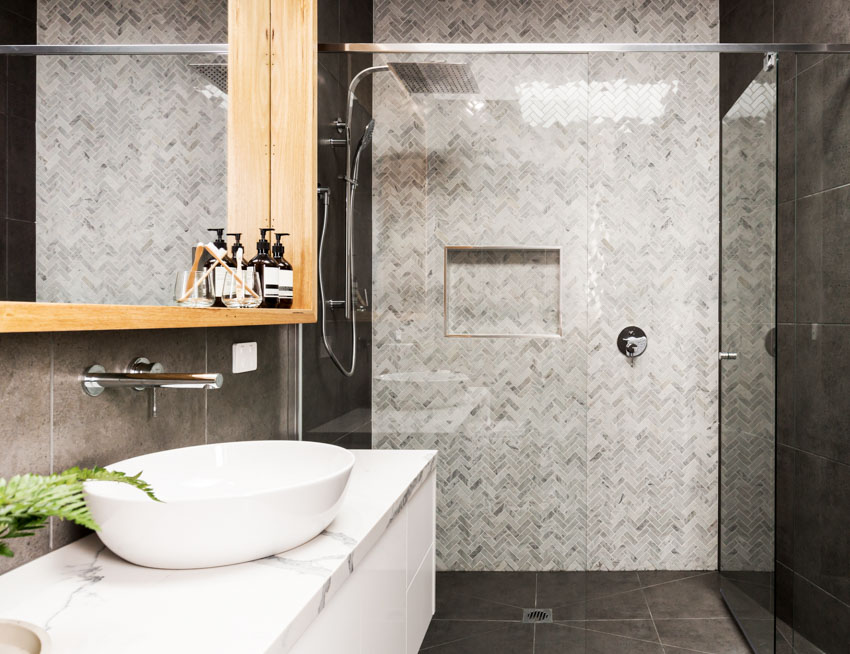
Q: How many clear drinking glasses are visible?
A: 2